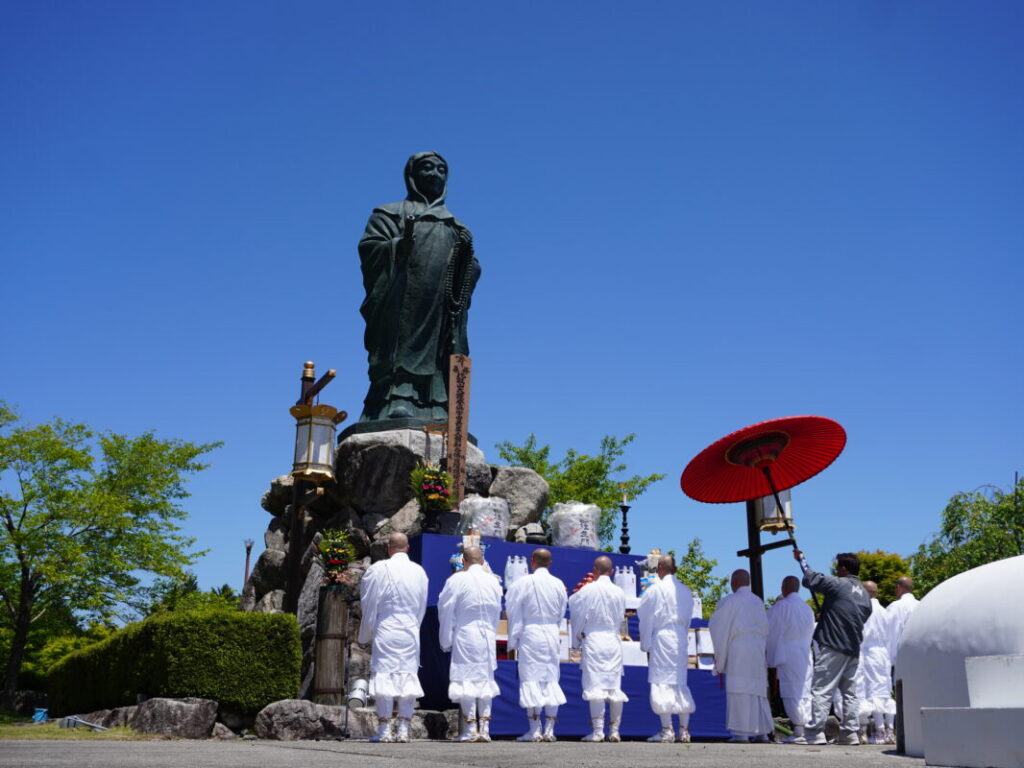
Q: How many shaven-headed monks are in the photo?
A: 9